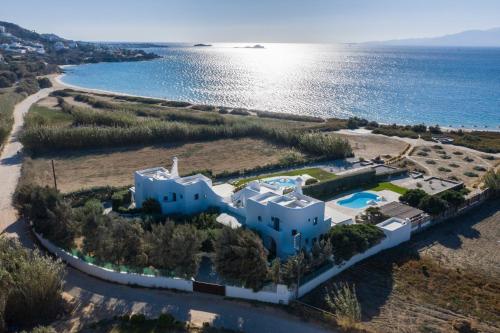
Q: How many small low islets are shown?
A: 2